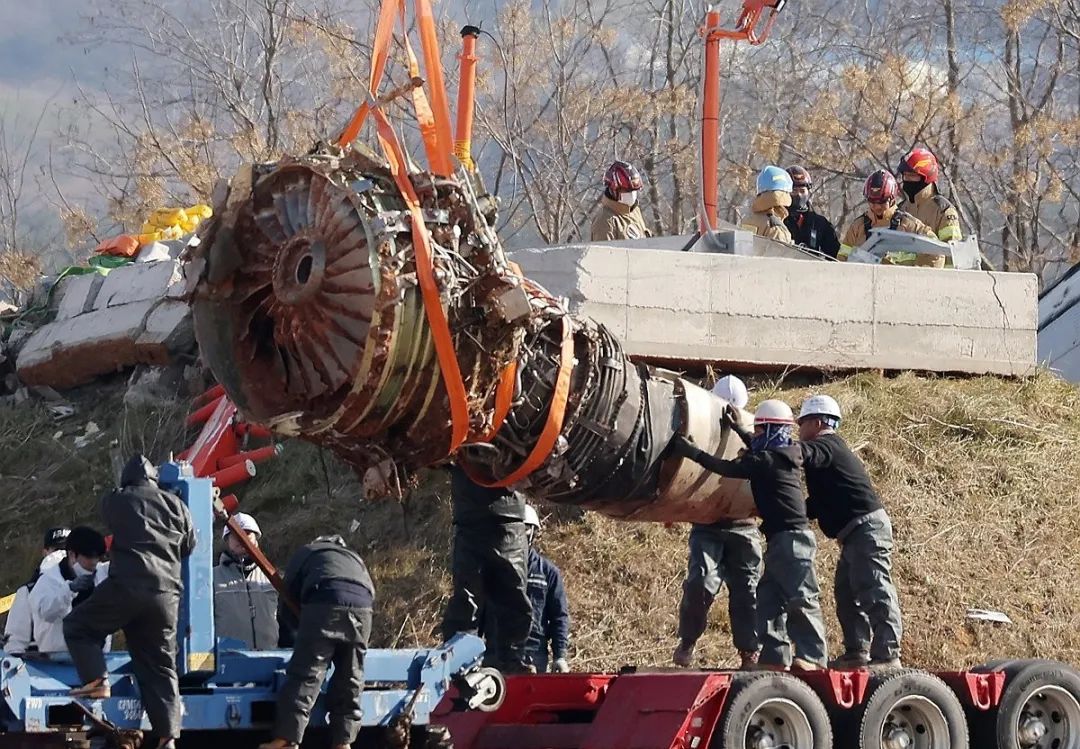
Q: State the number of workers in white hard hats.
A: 5